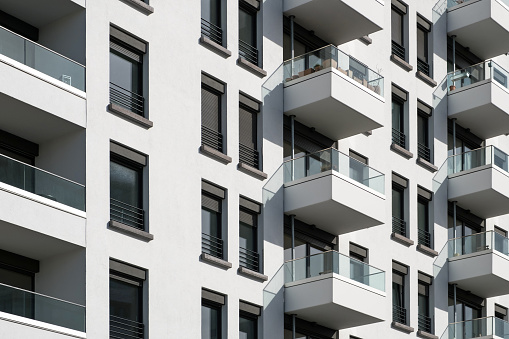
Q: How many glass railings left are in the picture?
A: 3